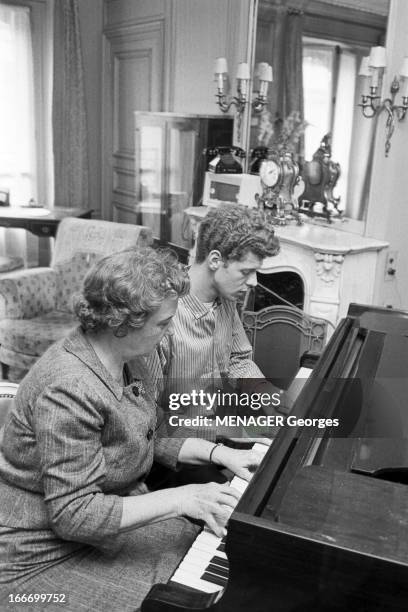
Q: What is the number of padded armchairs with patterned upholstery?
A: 1